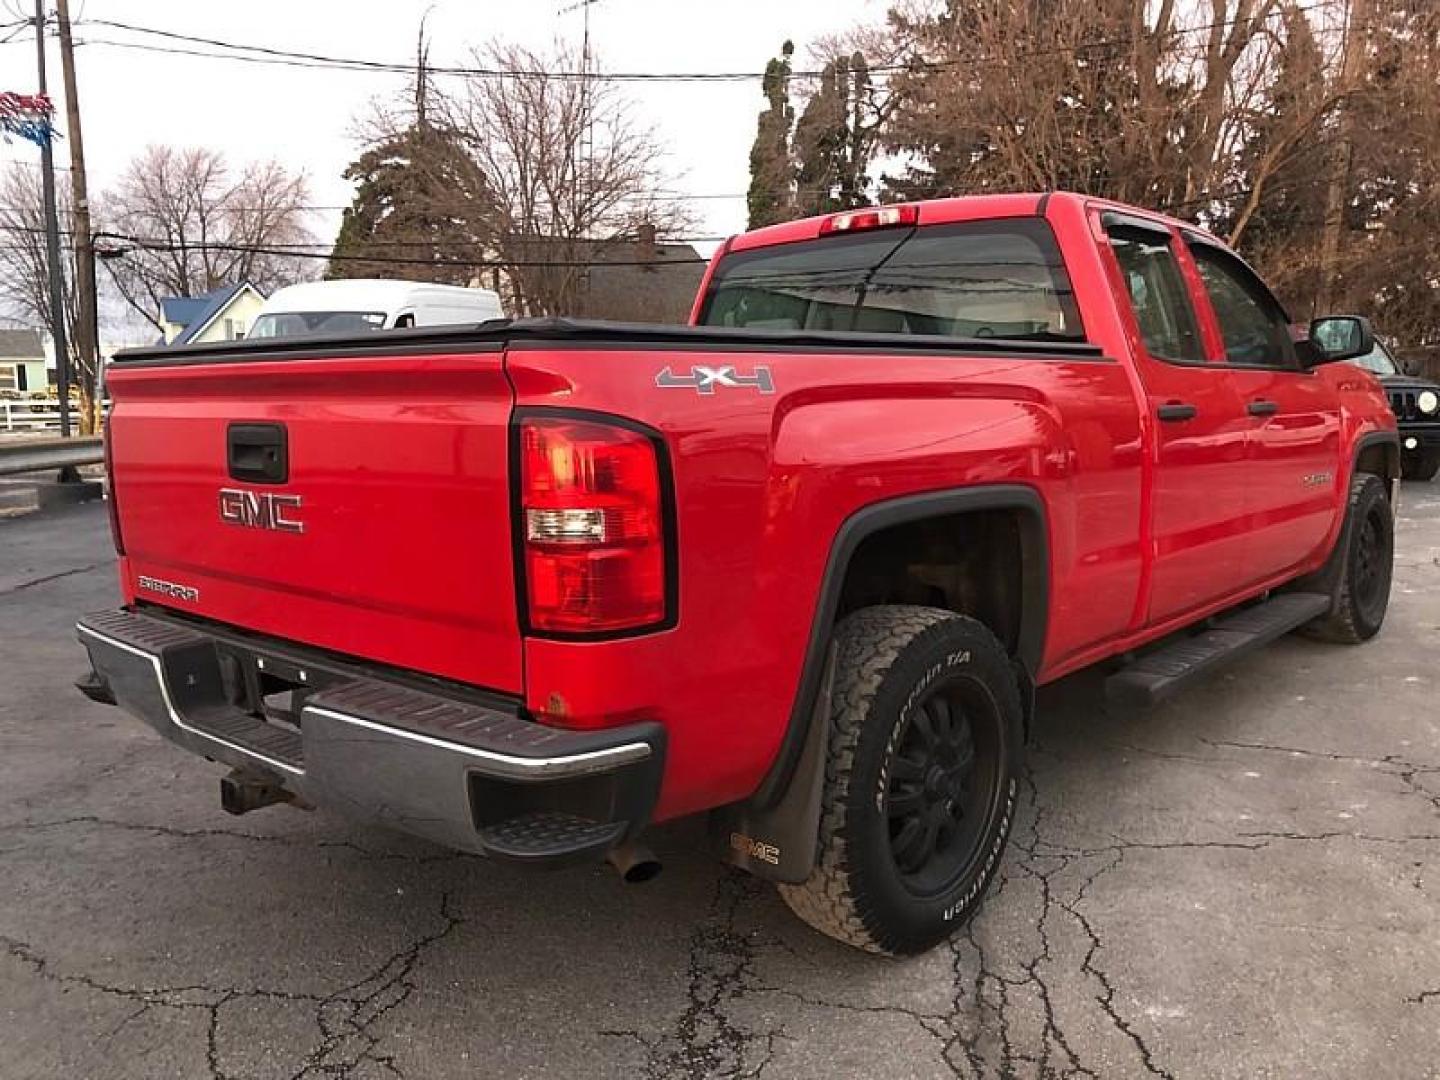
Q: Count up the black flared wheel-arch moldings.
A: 2